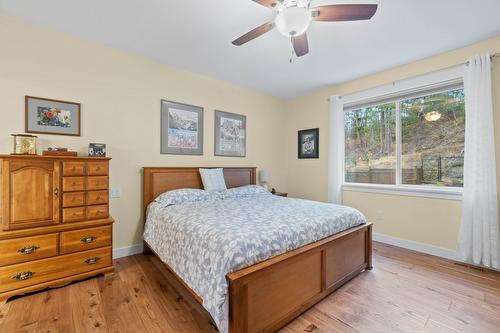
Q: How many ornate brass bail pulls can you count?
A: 4